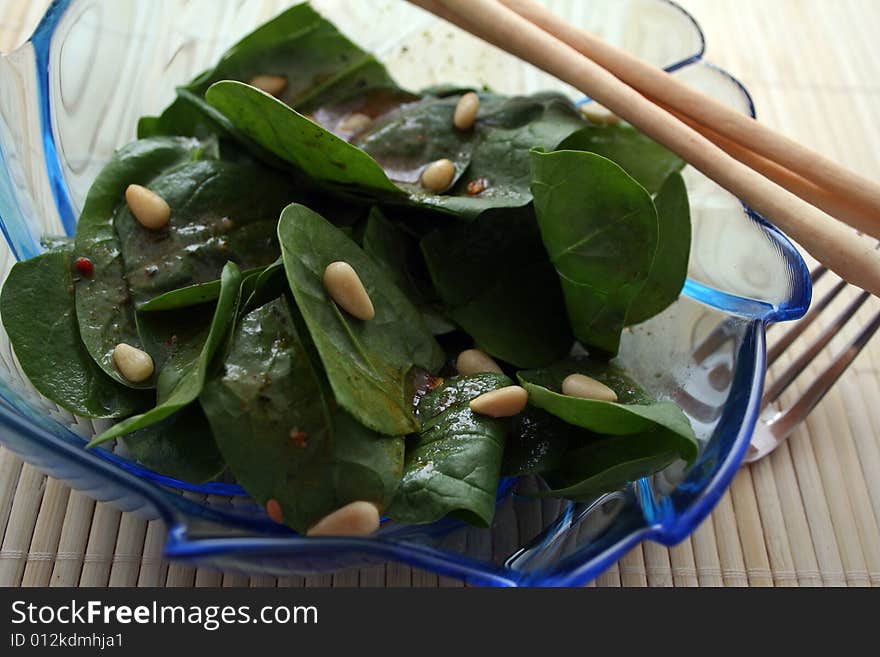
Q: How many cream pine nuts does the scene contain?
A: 12